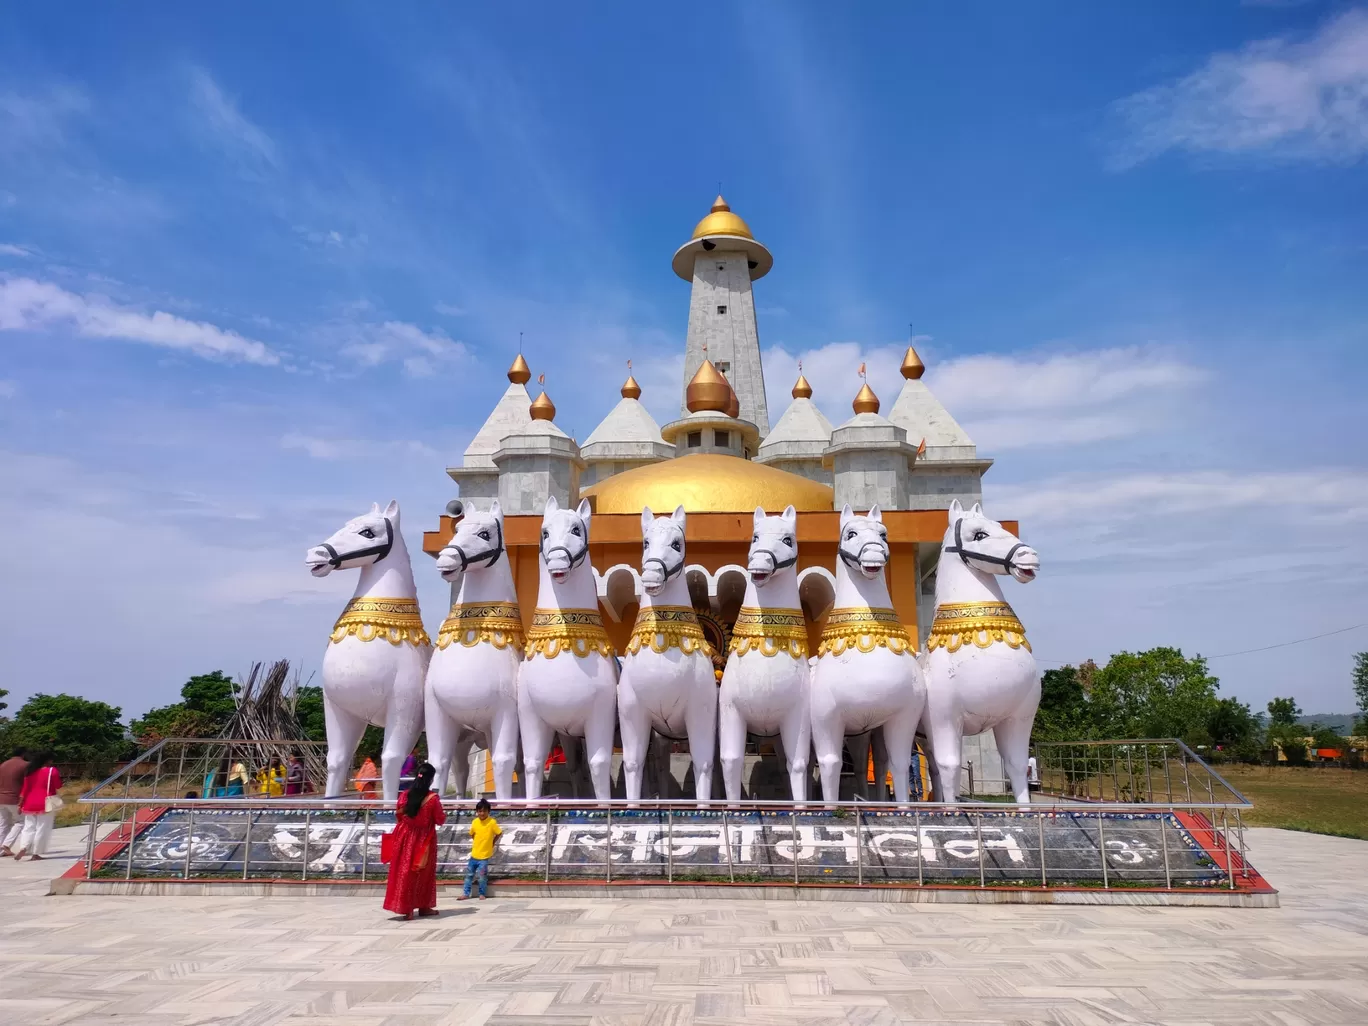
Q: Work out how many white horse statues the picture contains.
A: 7